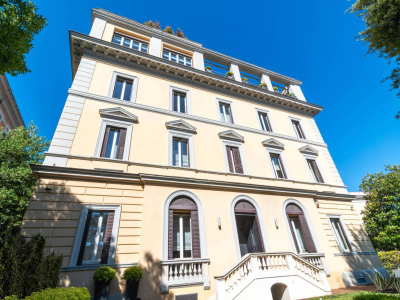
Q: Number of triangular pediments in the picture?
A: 5